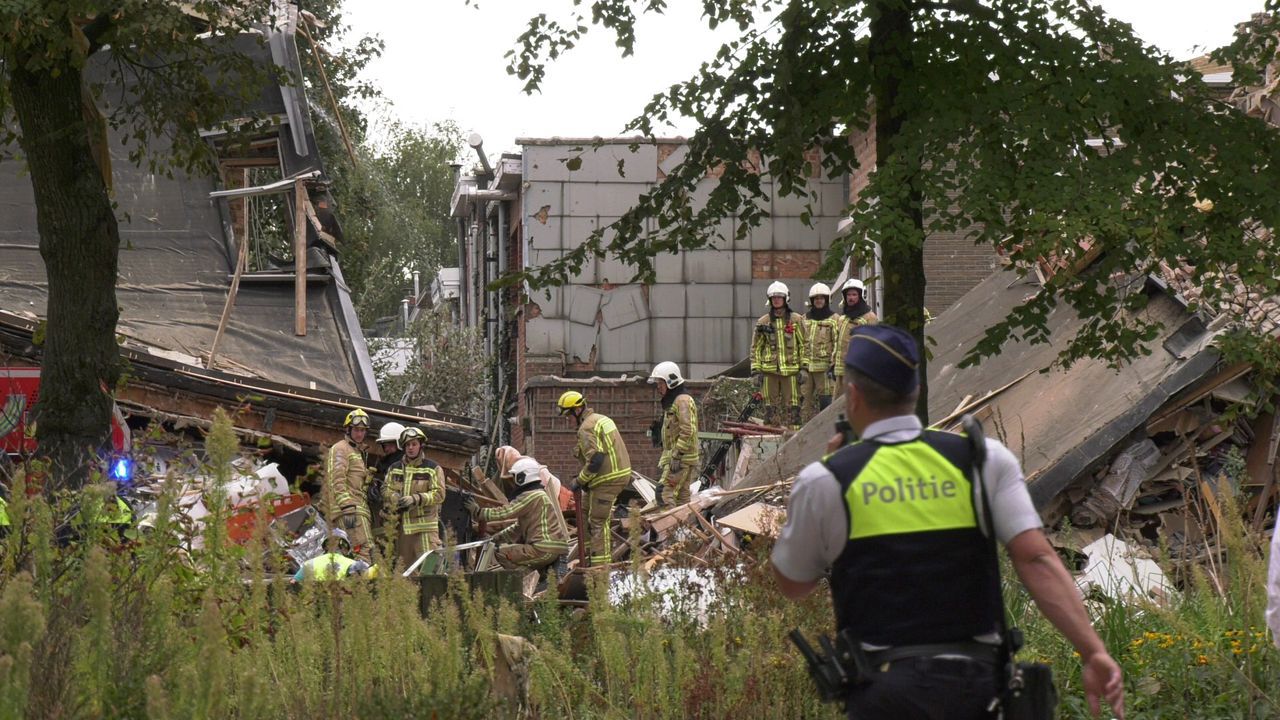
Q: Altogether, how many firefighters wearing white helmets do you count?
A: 6